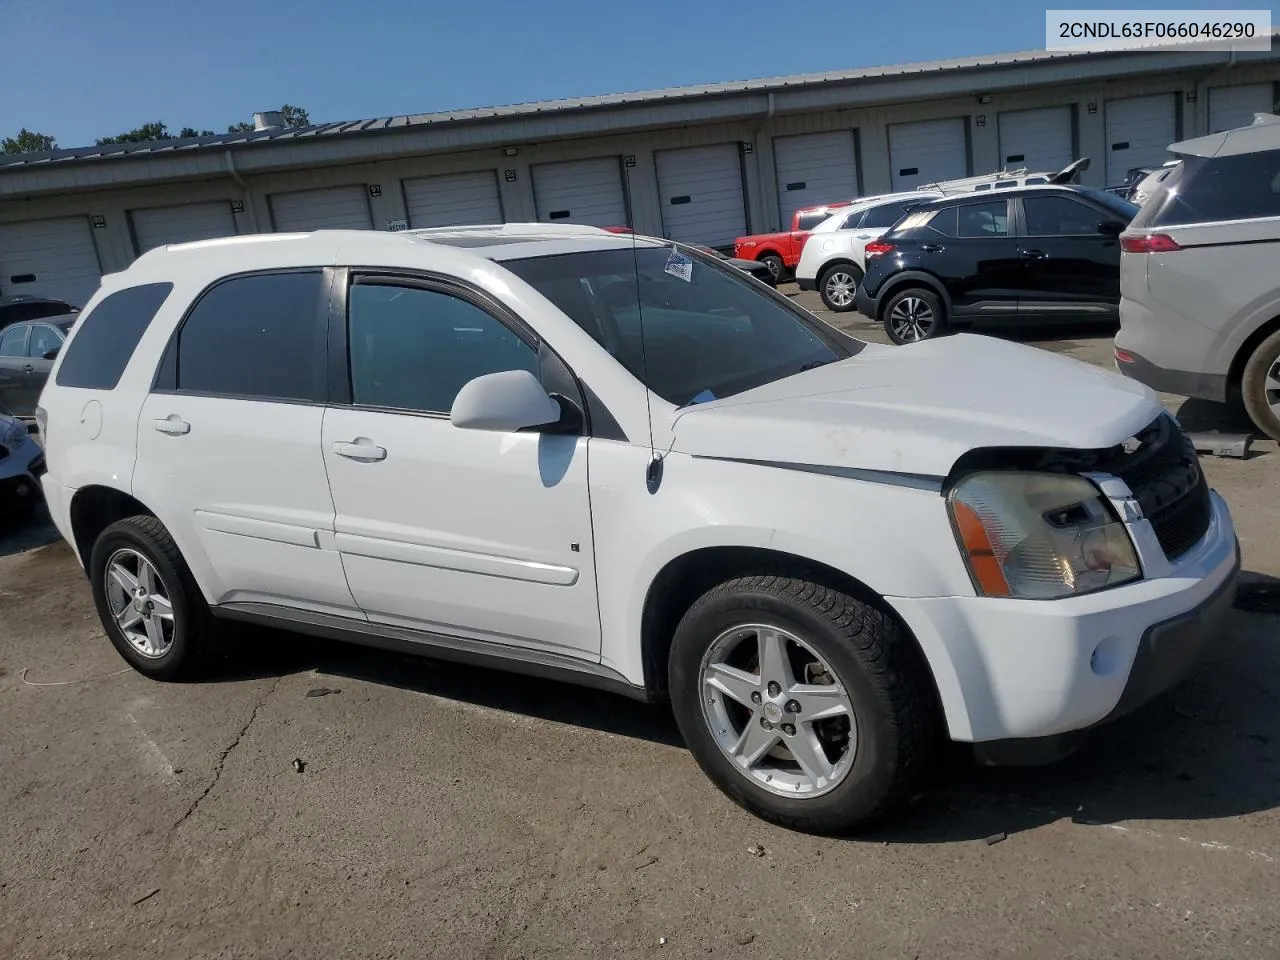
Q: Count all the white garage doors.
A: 11